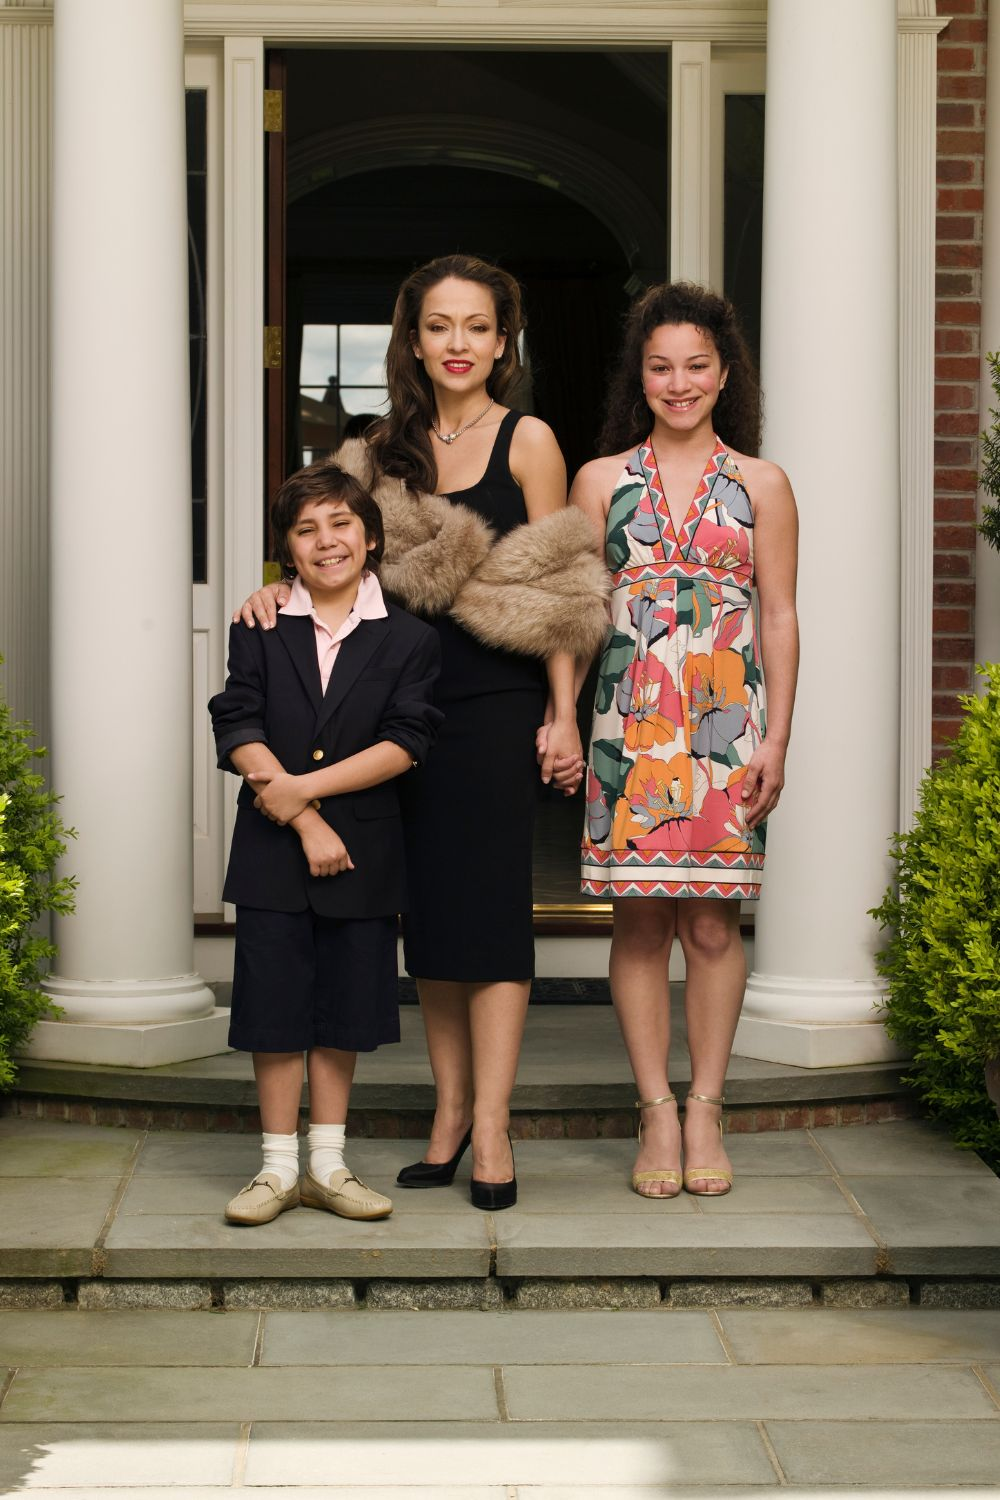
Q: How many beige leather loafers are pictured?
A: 2